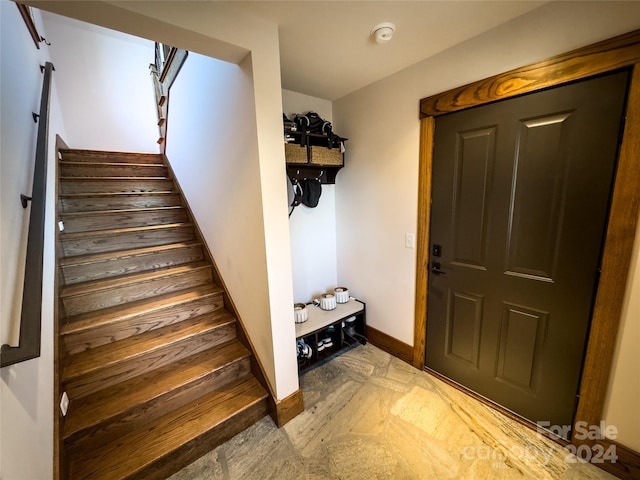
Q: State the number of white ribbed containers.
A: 3